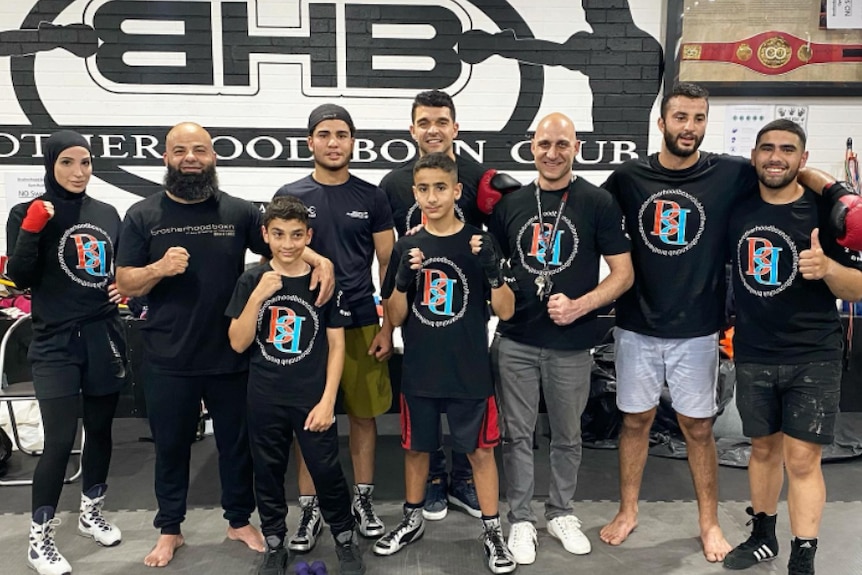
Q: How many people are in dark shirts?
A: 9